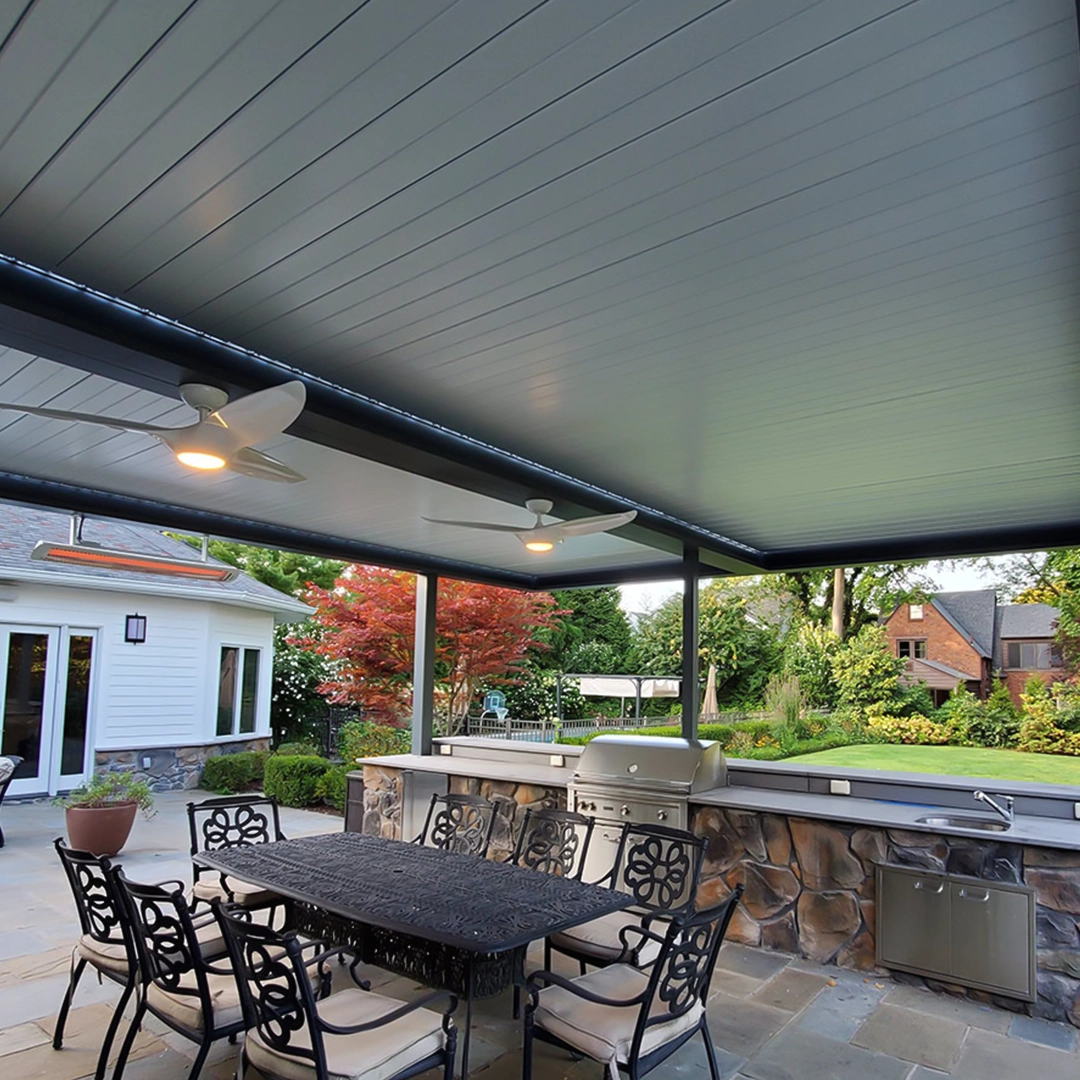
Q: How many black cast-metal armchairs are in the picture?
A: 8